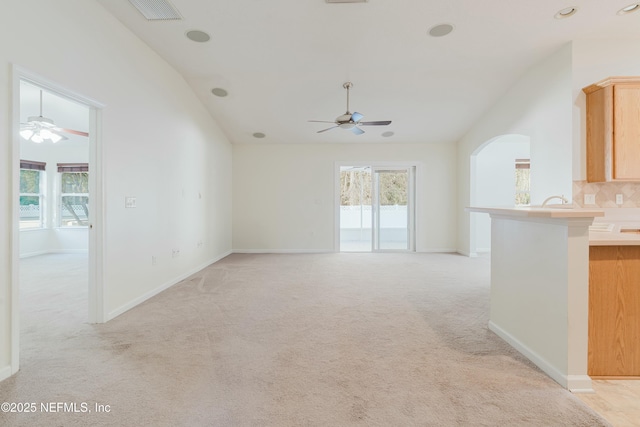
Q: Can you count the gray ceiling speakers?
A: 5